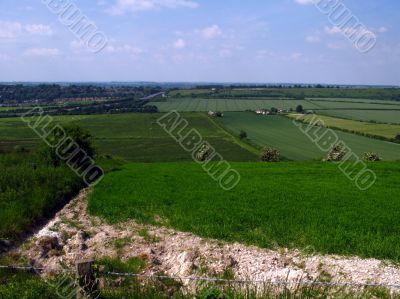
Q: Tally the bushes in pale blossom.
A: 4